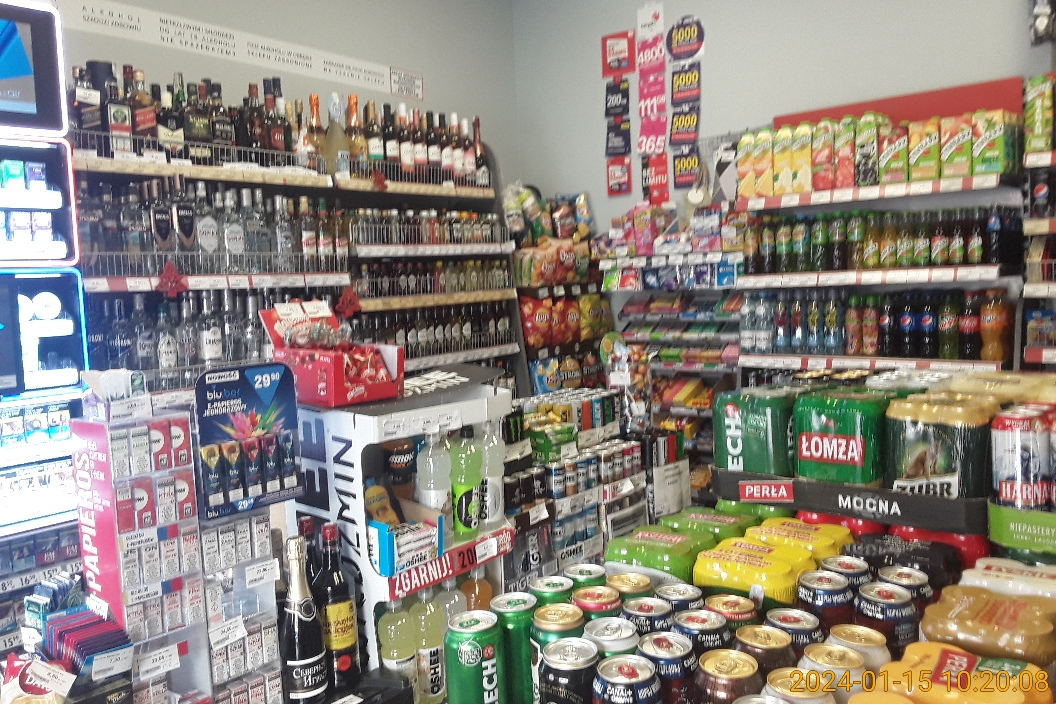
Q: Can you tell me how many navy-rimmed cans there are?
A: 10